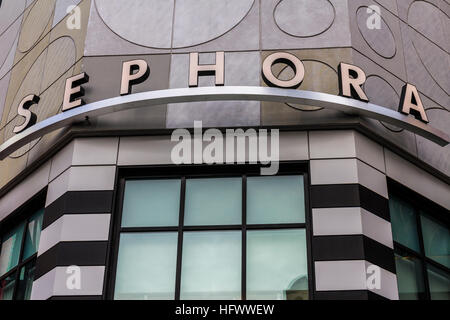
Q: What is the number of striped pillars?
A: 2